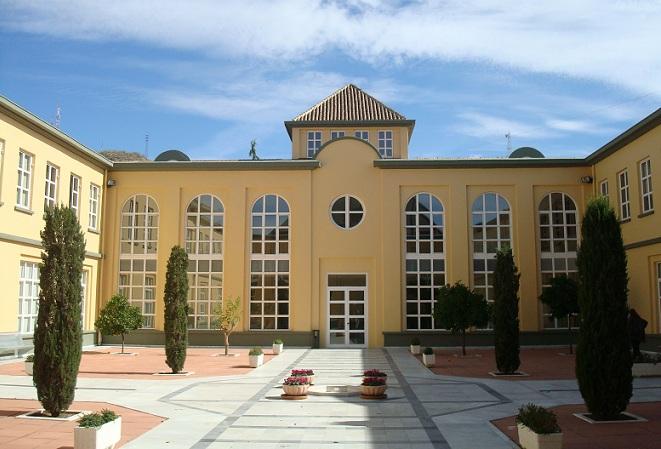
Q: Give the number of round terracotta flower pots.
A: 4